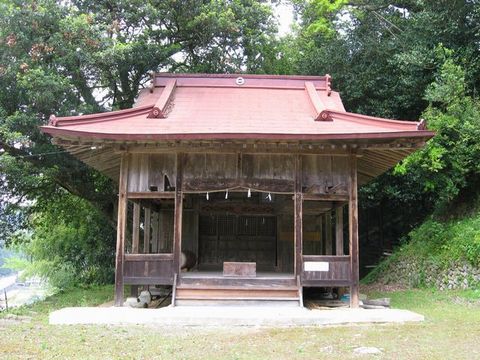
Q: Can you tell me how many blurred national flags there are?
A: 0